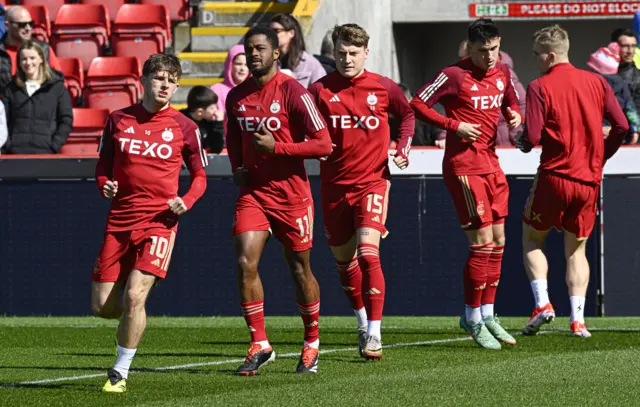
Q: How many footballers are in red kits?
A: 5